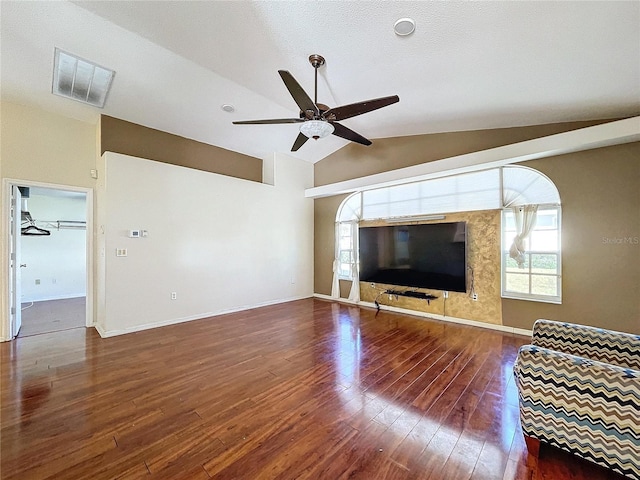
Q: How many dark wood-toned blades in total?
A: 5